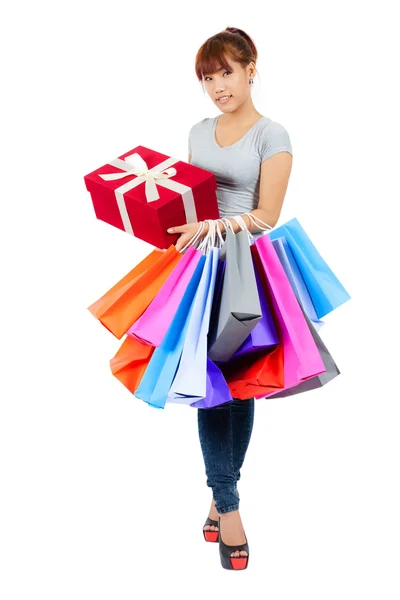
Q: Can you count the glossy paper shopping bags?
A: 13